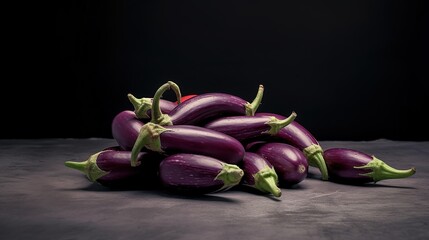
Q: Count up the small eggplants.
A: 11